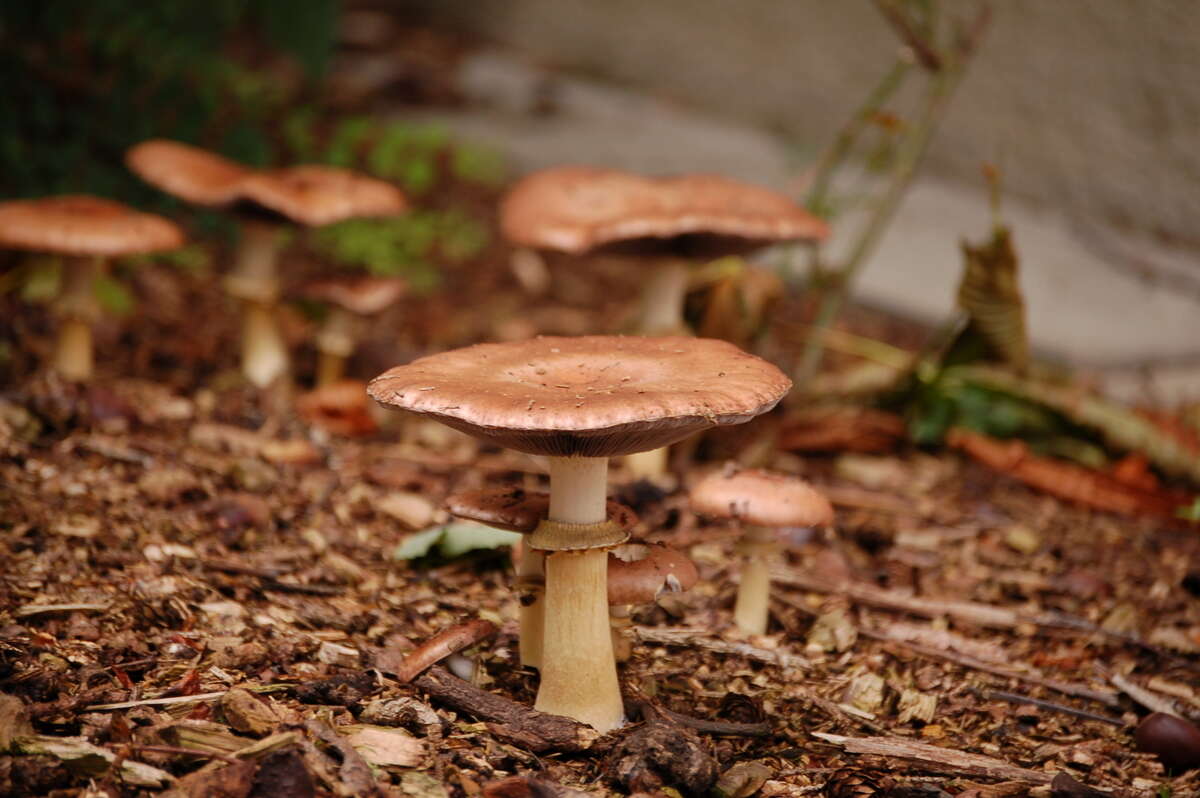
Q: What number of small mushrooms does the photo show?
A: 4